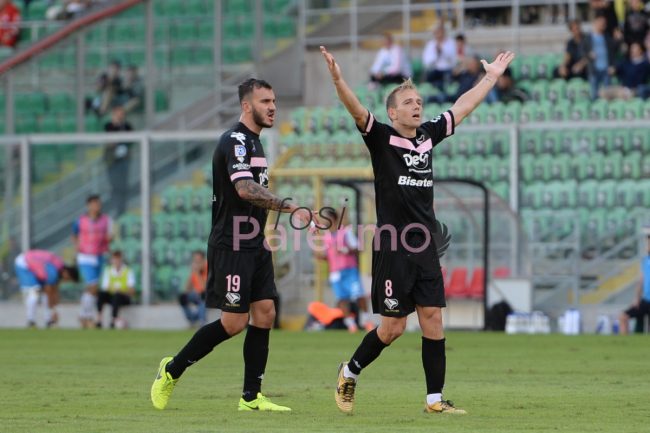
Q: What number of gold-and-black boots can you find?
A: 2